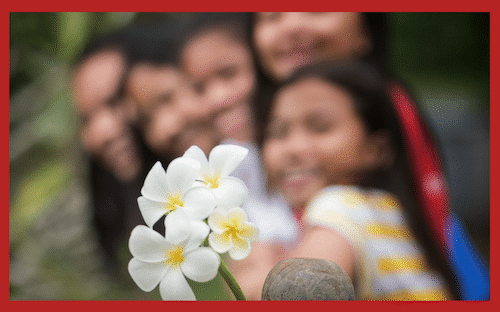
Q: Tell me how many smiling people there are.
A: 5